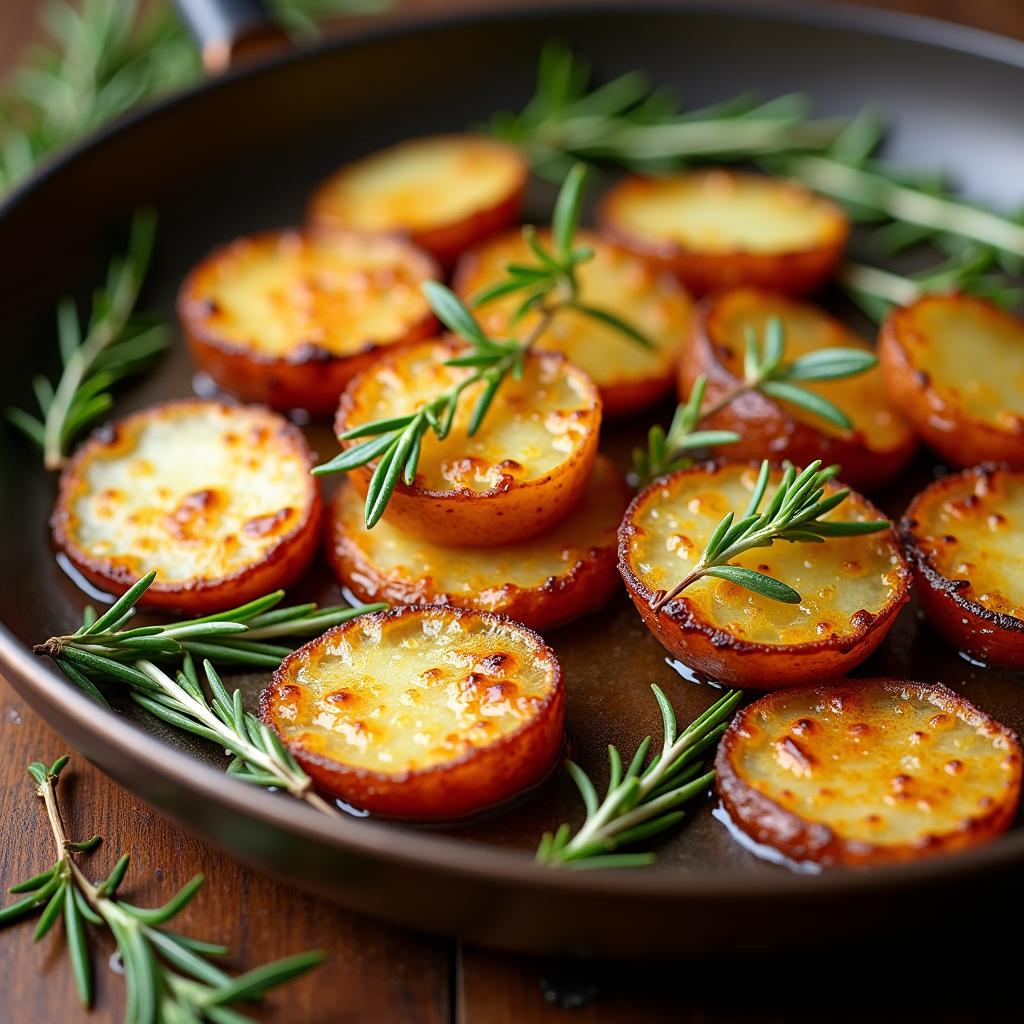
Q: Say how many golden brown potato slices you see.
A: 13